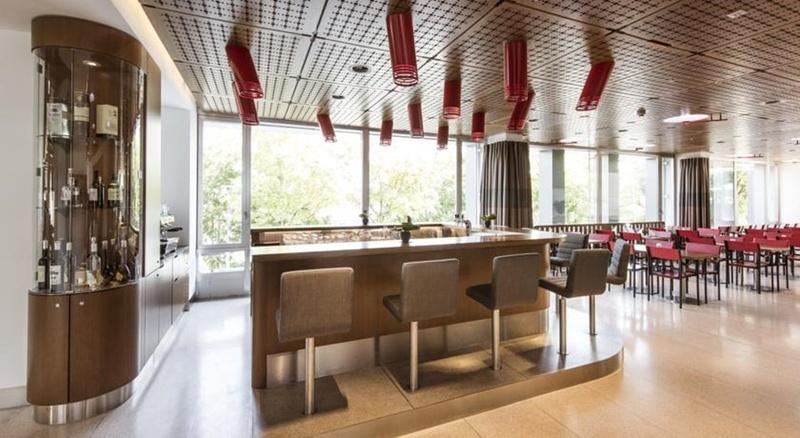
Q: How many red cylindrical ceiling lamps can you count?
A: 12